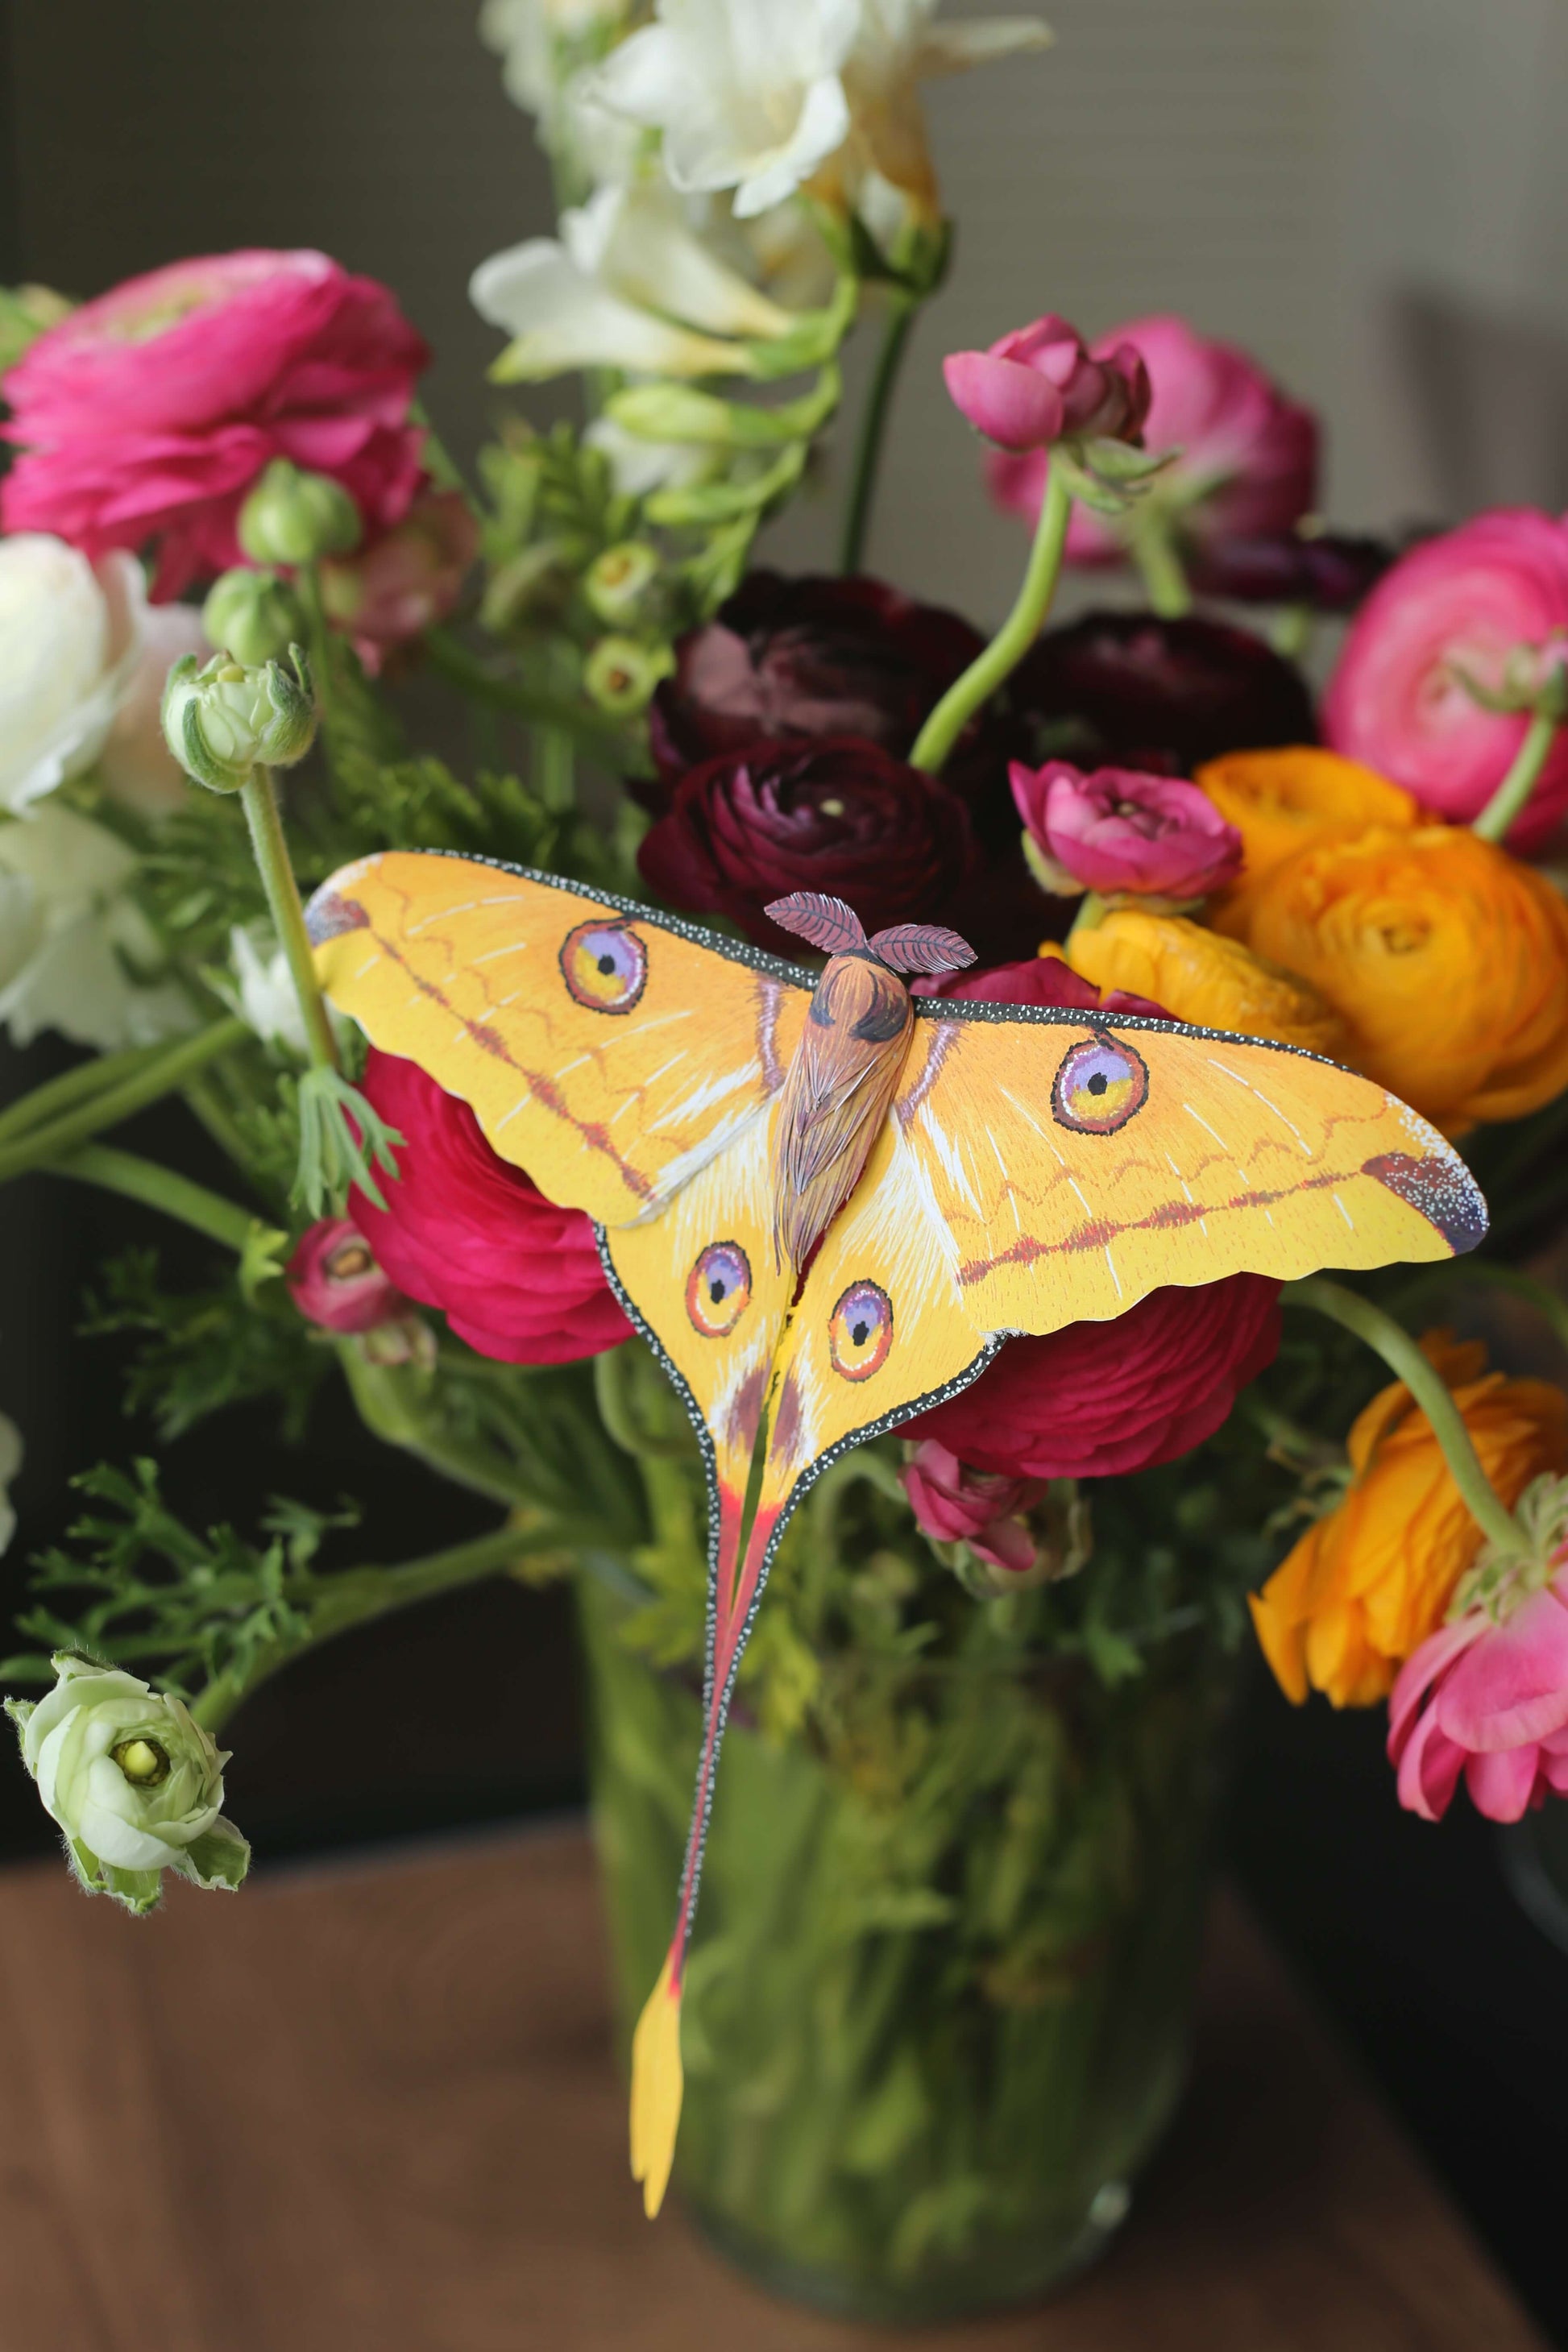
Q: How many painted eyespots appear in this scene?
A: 4